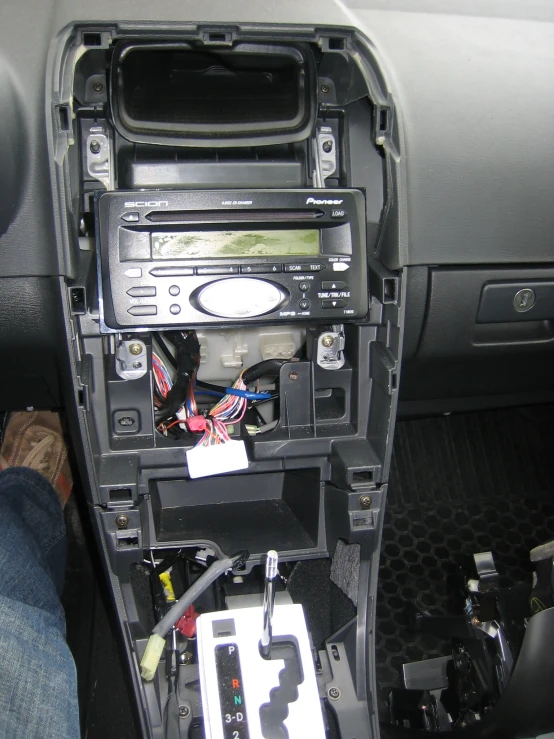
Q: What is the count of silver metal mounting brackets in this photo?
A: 4